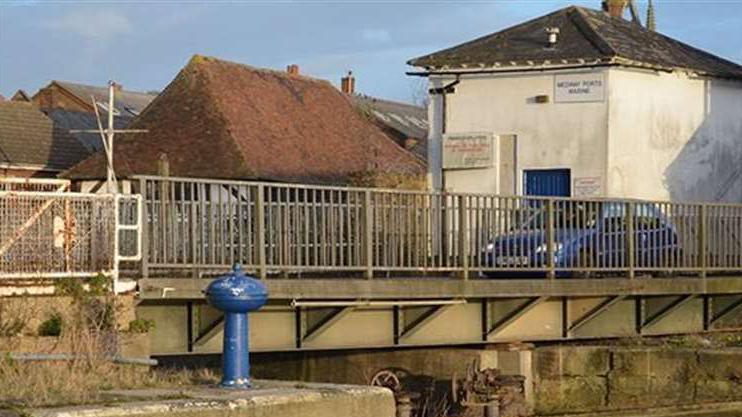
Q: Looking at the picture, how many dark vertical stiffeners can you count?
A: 7